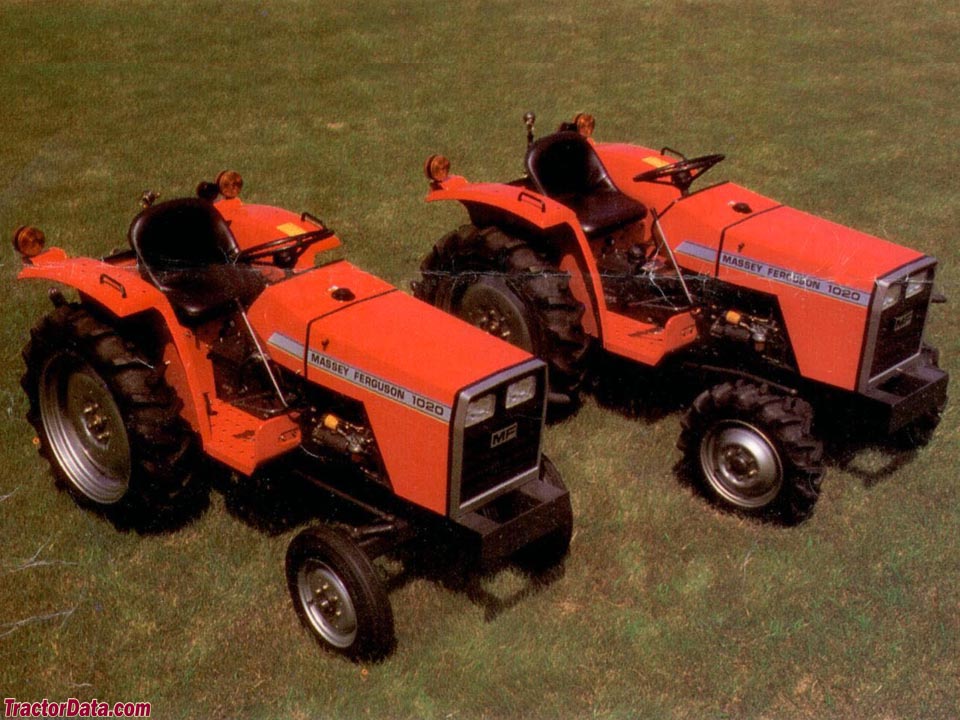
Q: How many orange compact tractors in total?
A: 2